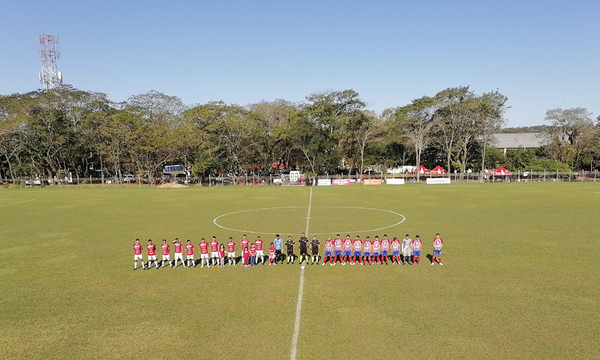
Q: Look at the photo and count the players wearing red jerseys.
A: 10